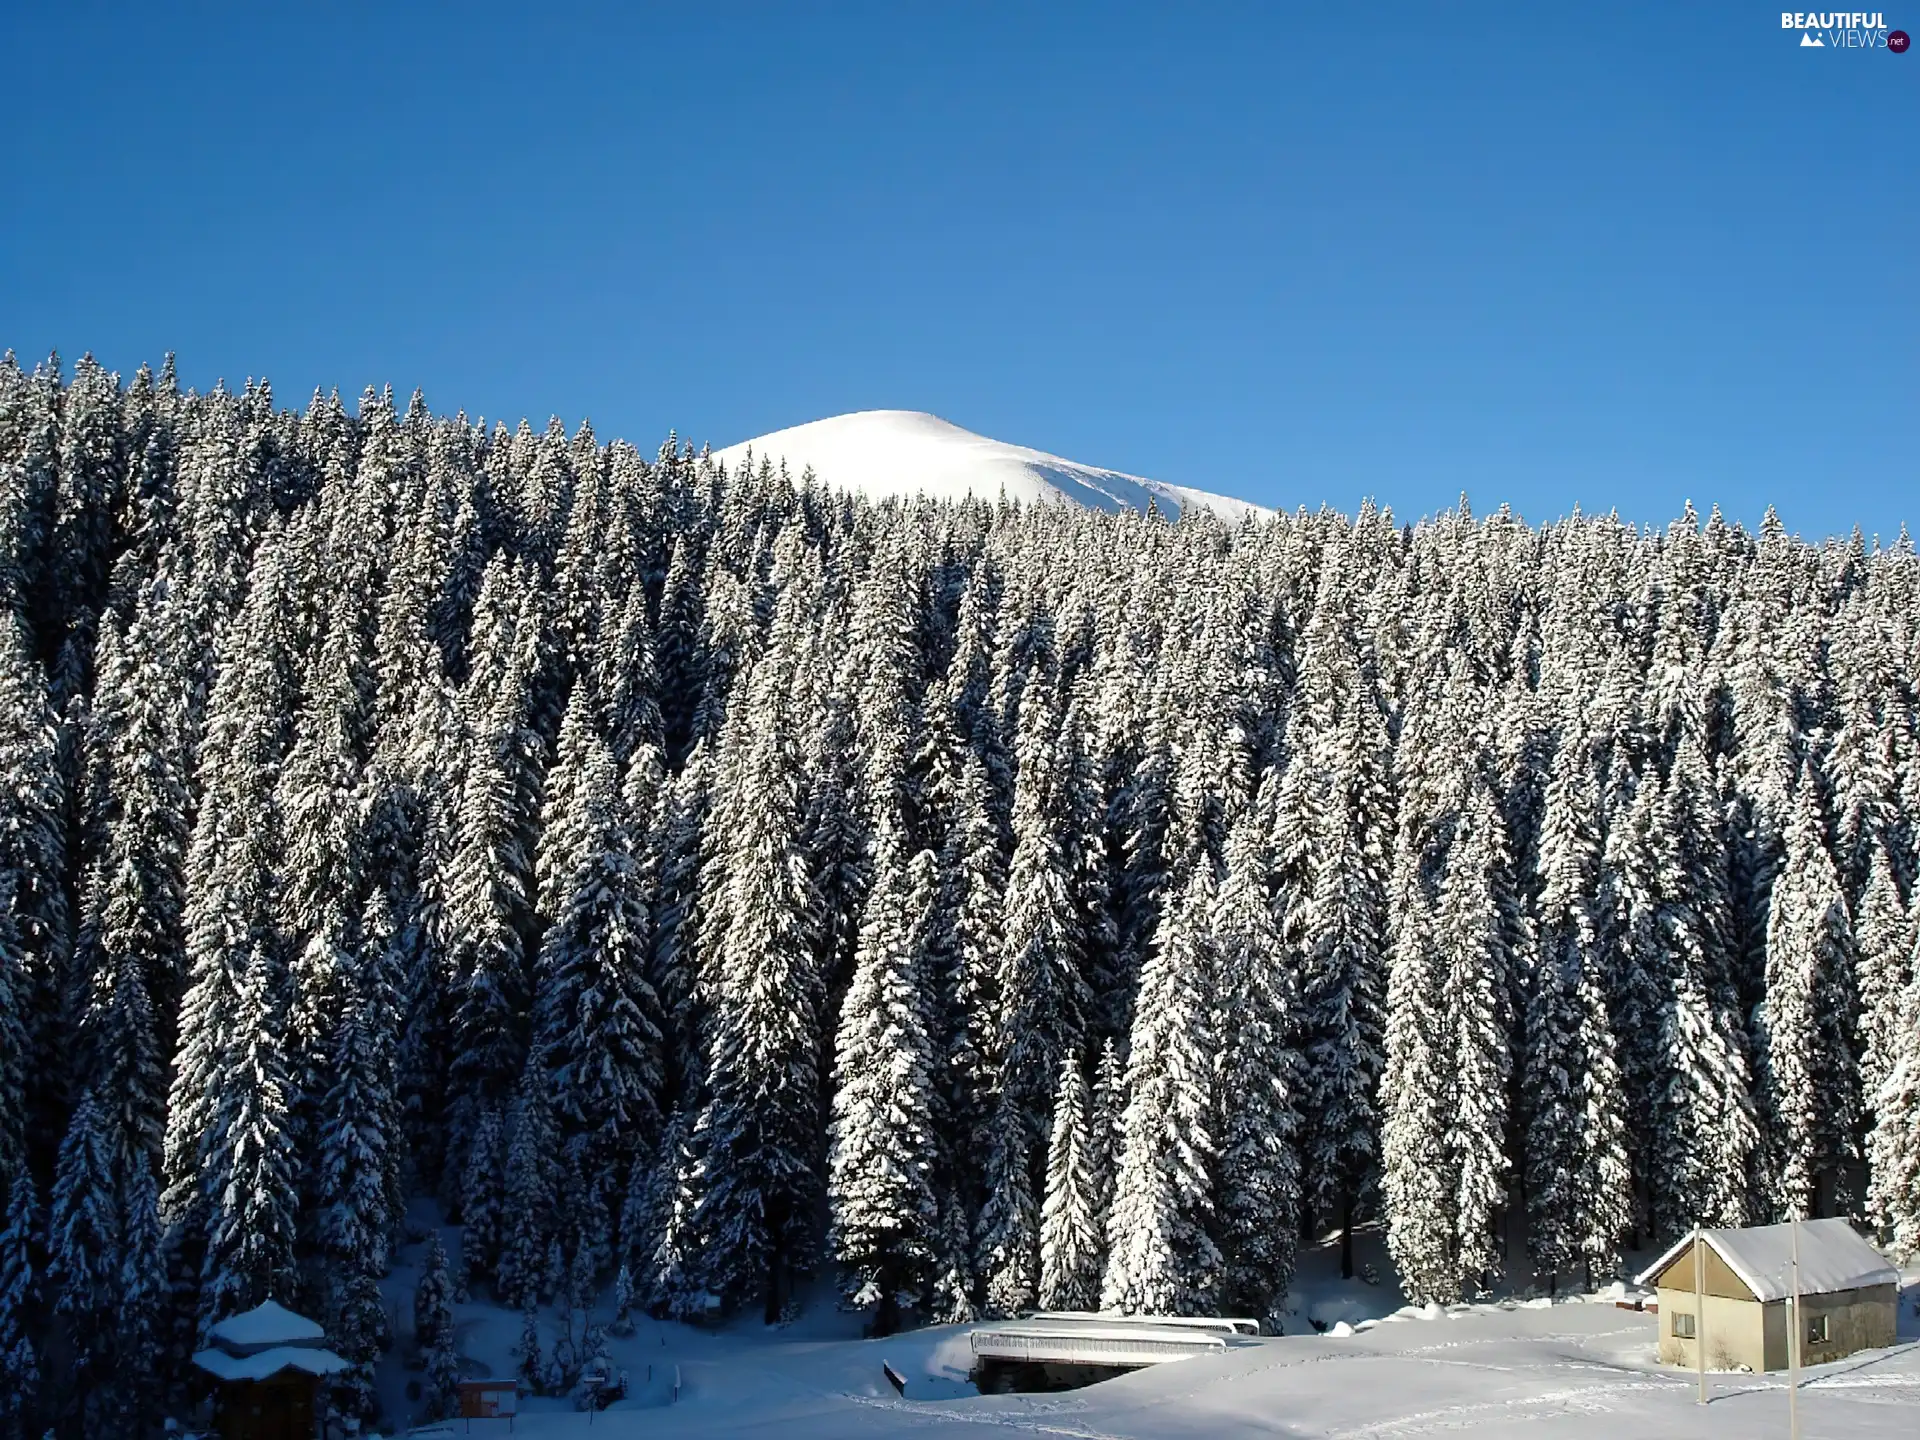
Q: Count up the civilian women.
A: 0